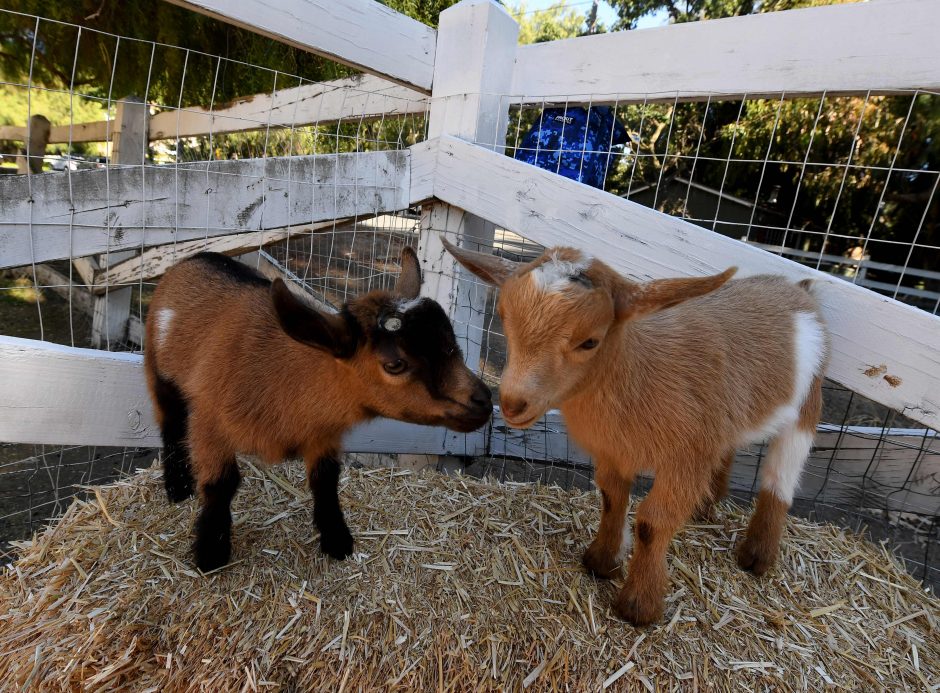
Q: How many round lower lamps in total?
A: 0